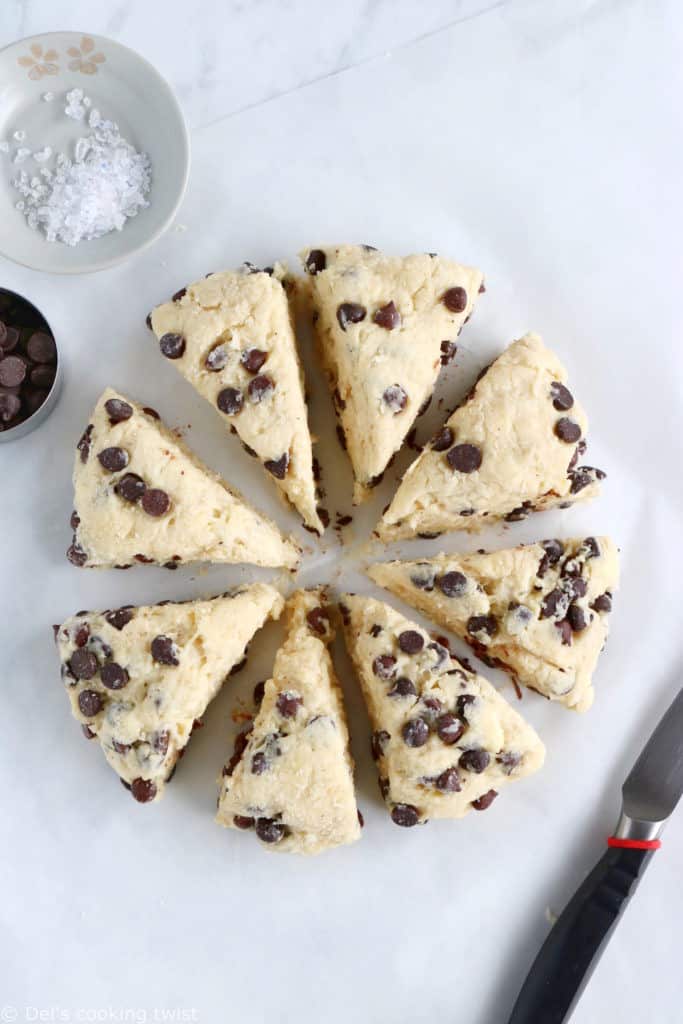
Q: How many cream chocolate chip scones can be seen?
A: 8